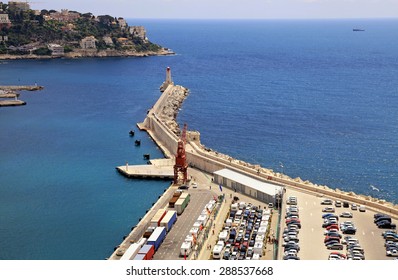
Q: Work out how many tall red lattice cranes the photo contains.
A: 1